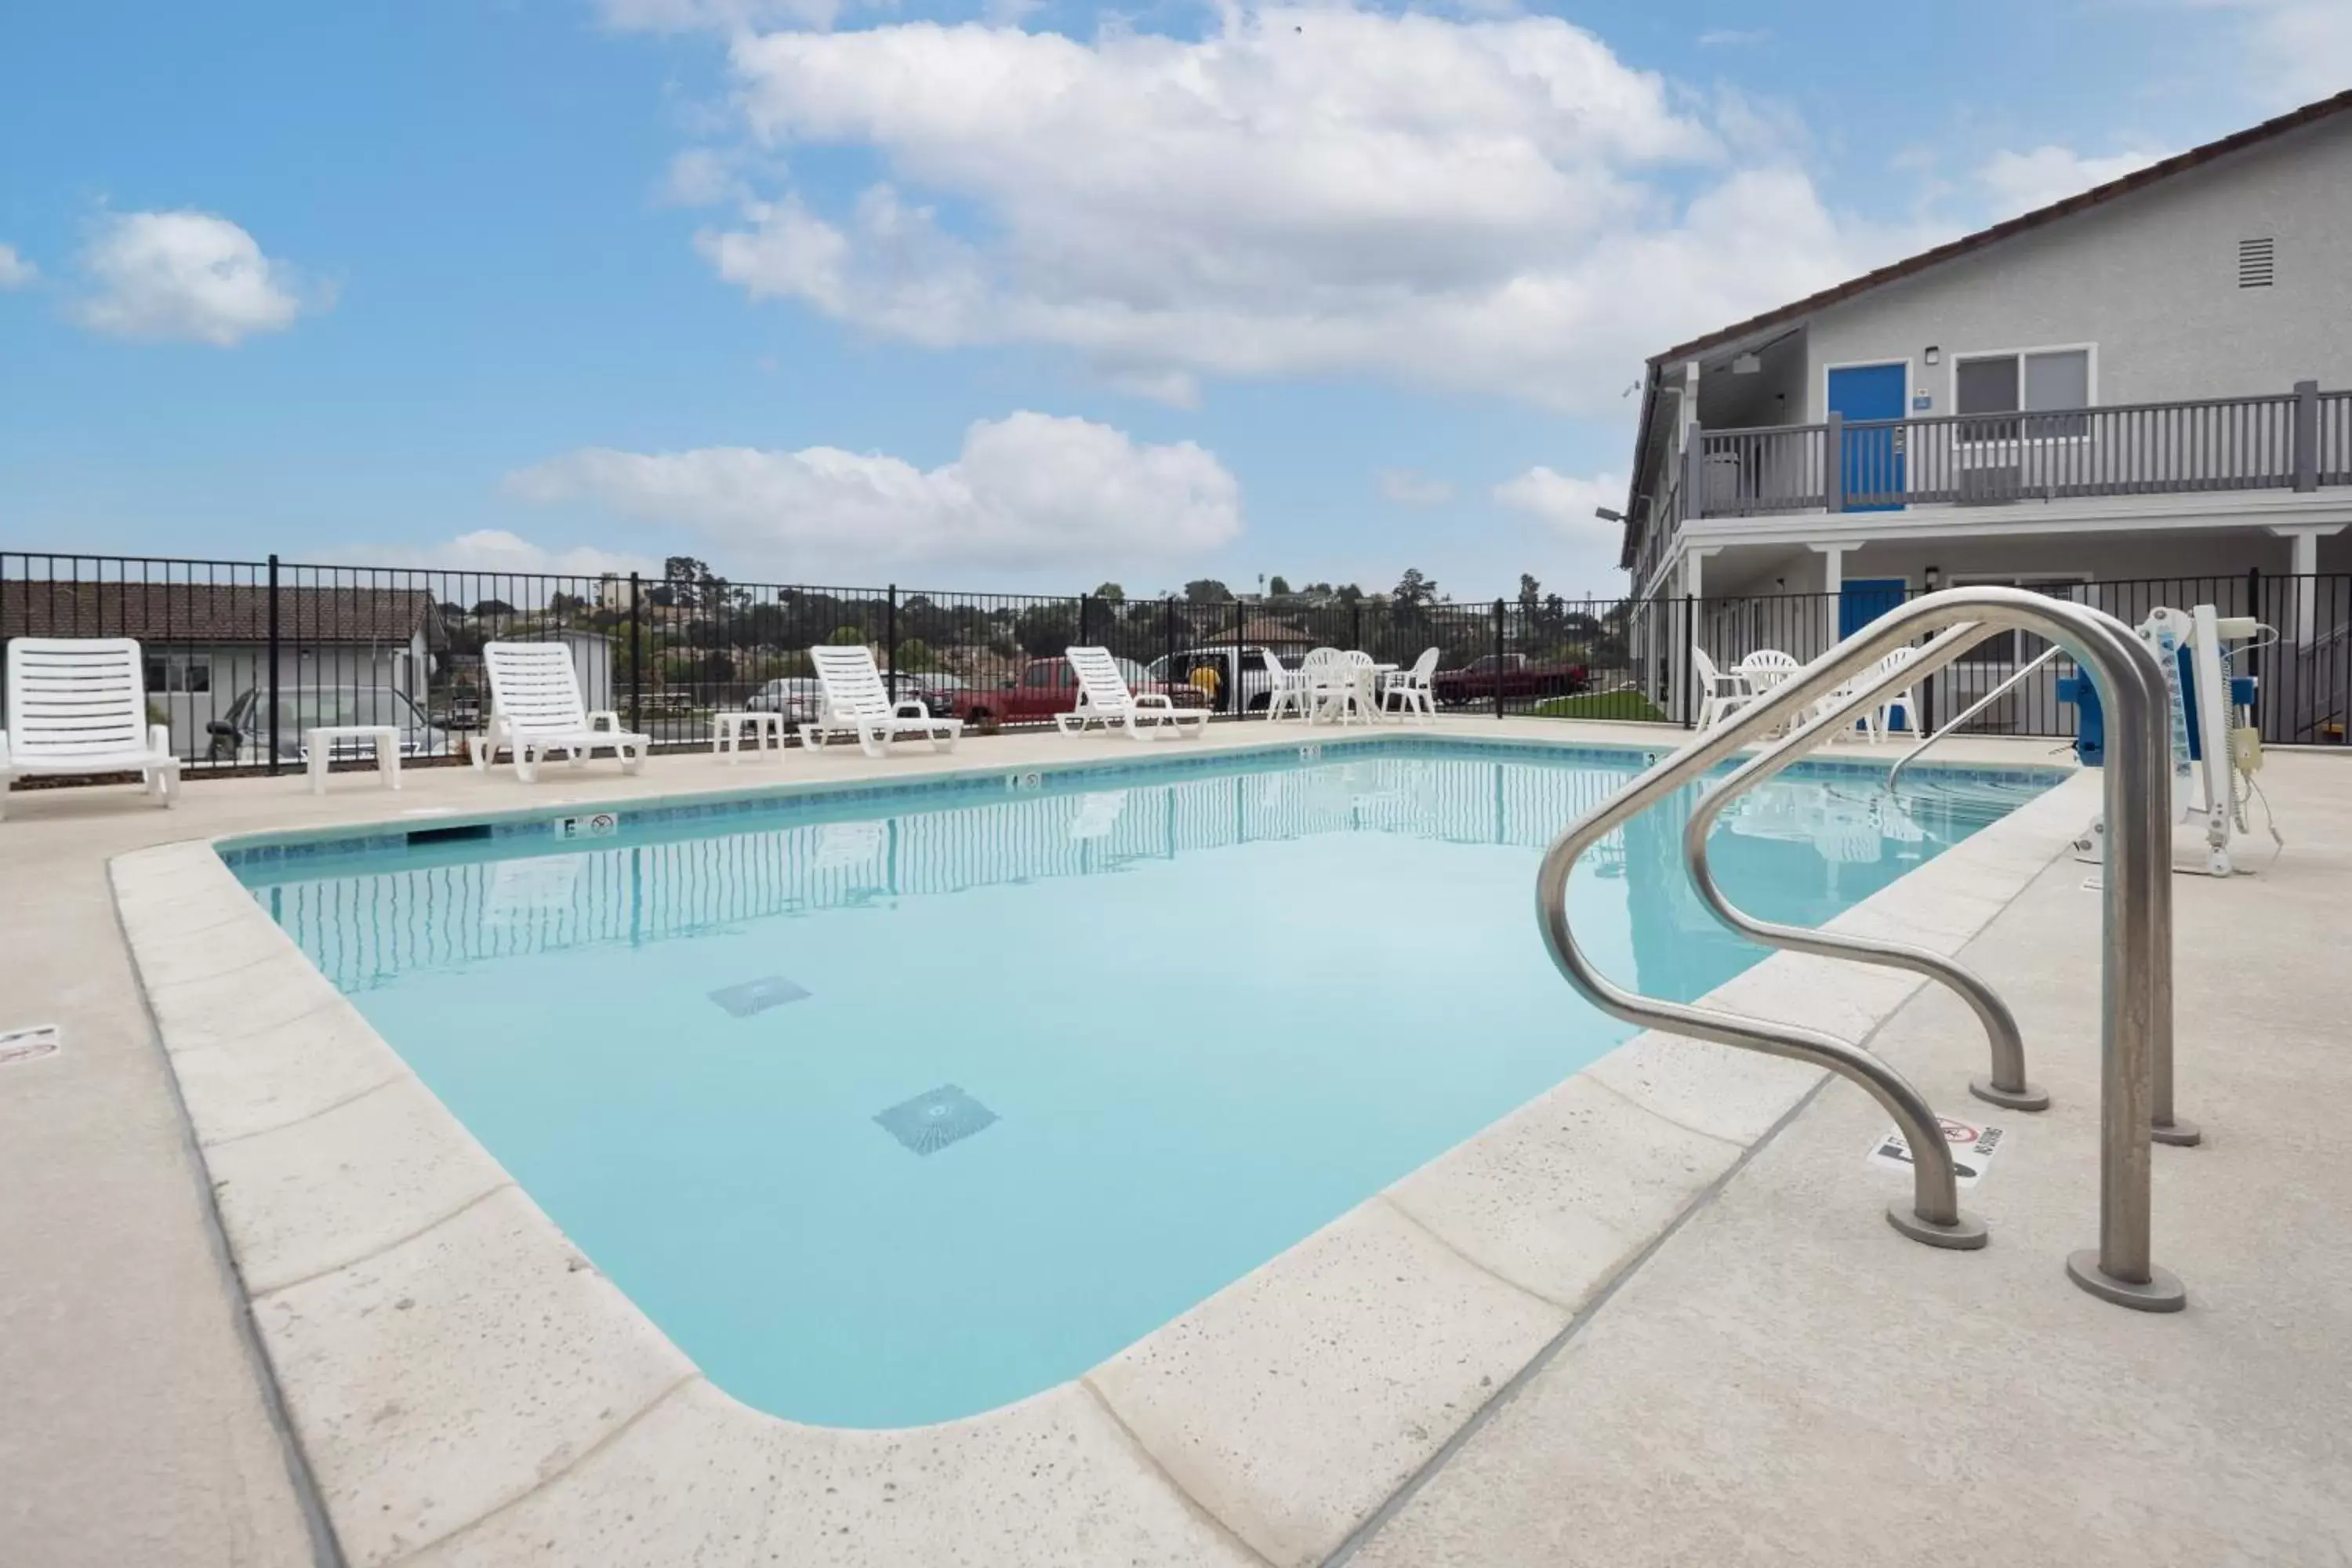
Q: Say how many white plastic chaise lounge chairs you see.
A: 4